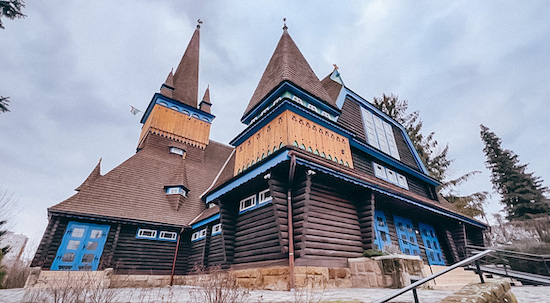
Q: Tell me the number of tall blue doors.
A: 4